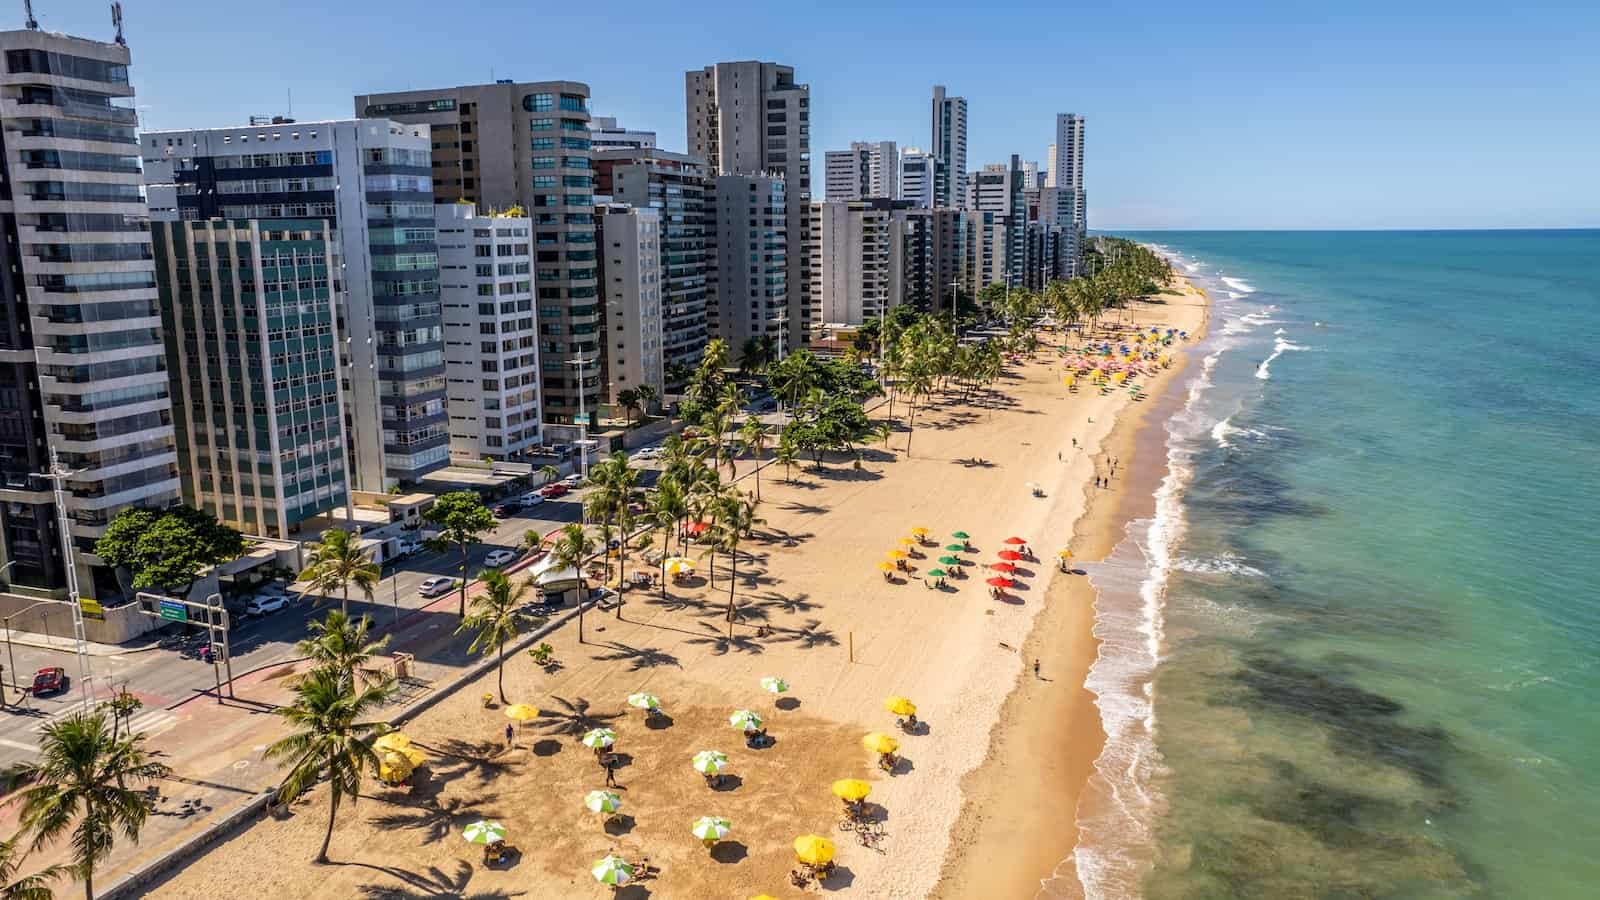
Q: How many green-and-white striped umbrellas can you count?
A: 9